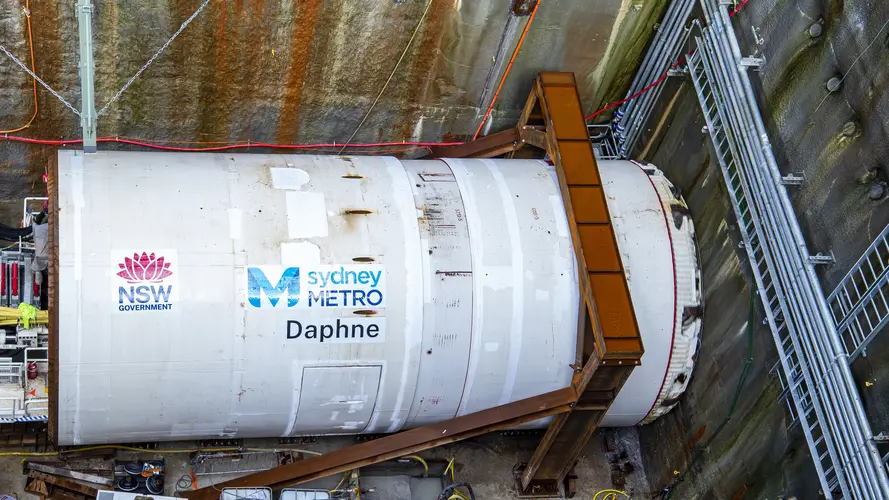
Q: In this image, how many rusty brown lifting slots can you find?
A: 4